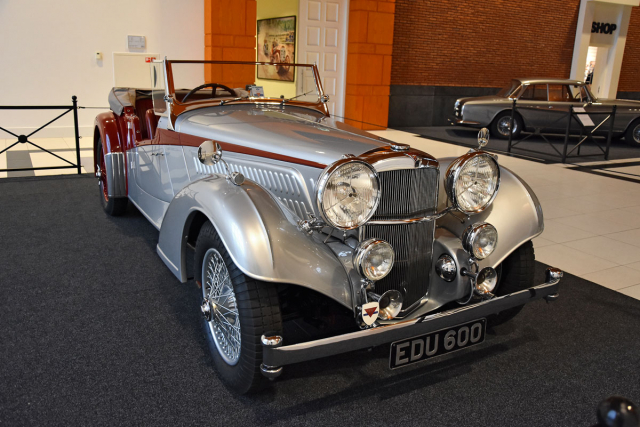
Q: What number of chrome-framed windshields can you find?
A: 1